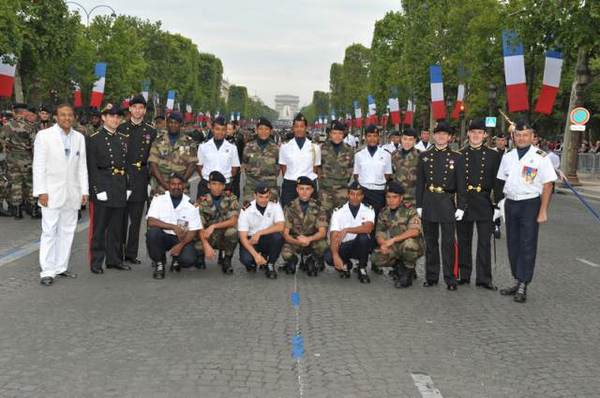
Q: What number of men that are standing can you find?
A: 13